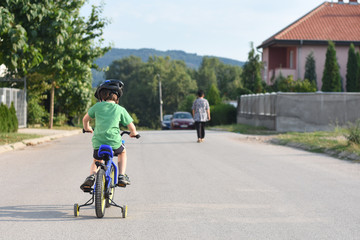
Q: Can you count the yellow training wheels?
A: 2